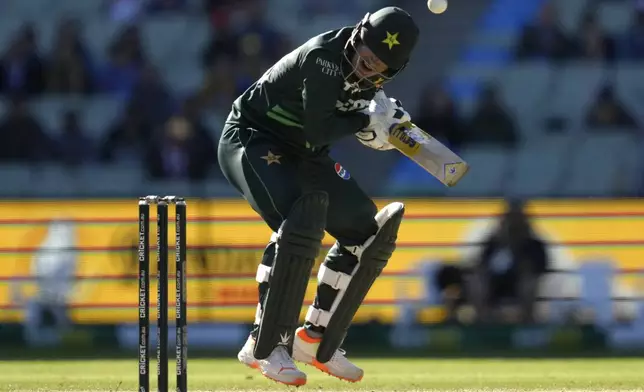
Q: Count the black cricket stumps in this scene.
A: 3